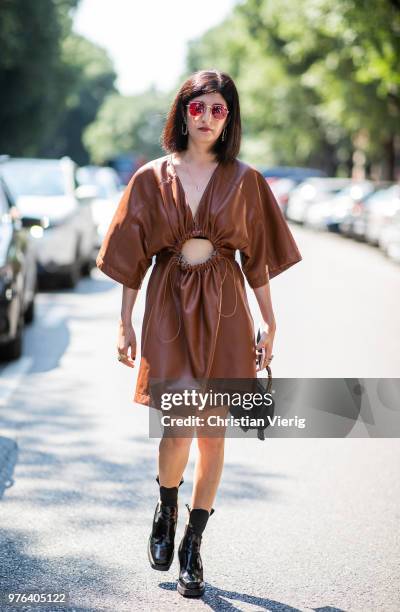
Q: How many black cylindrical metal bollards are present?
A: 0